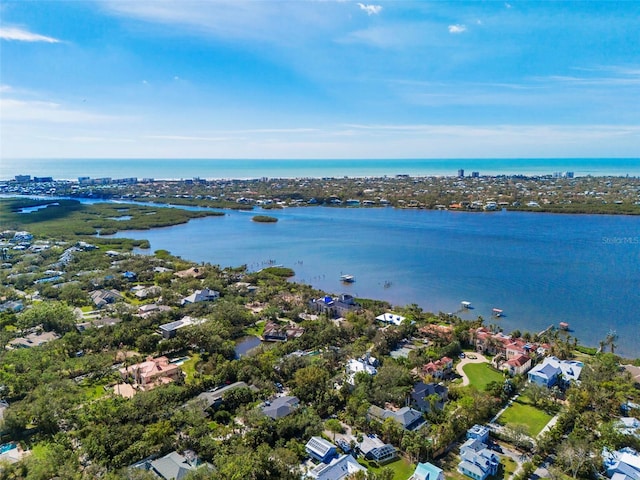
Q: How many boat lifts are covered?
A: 4